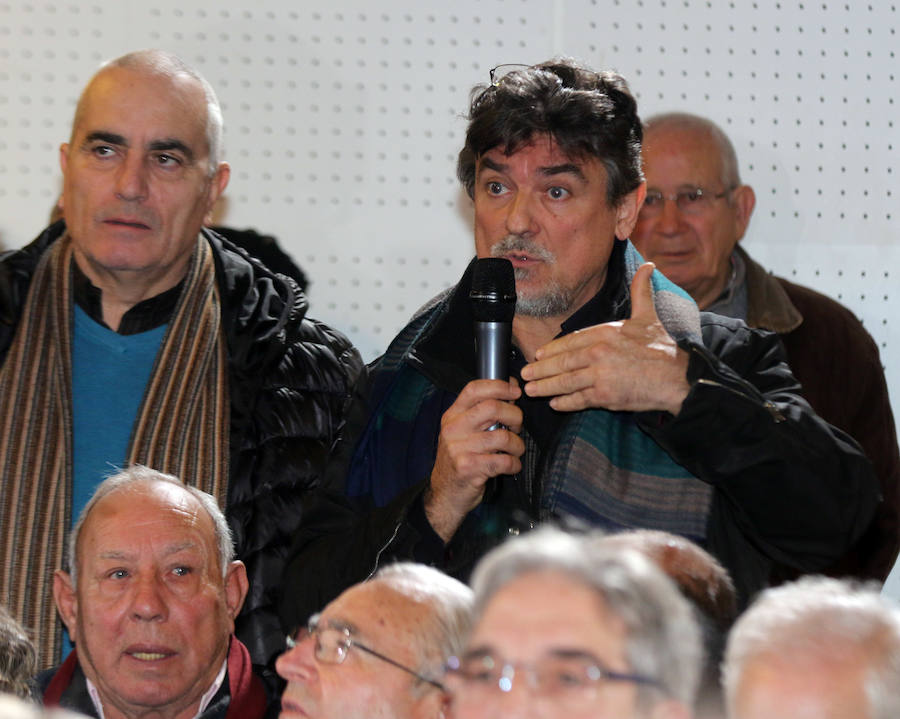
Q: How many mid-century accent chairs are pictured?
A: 0